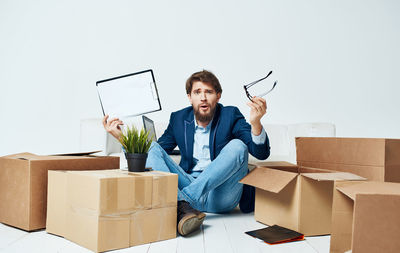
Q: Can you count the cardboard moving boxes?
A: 5